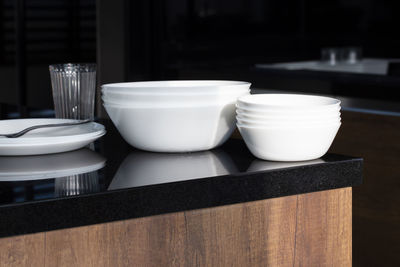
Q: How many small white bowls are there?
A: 5